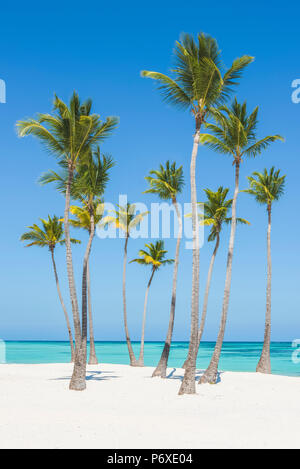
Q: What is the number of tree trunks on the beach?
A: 11